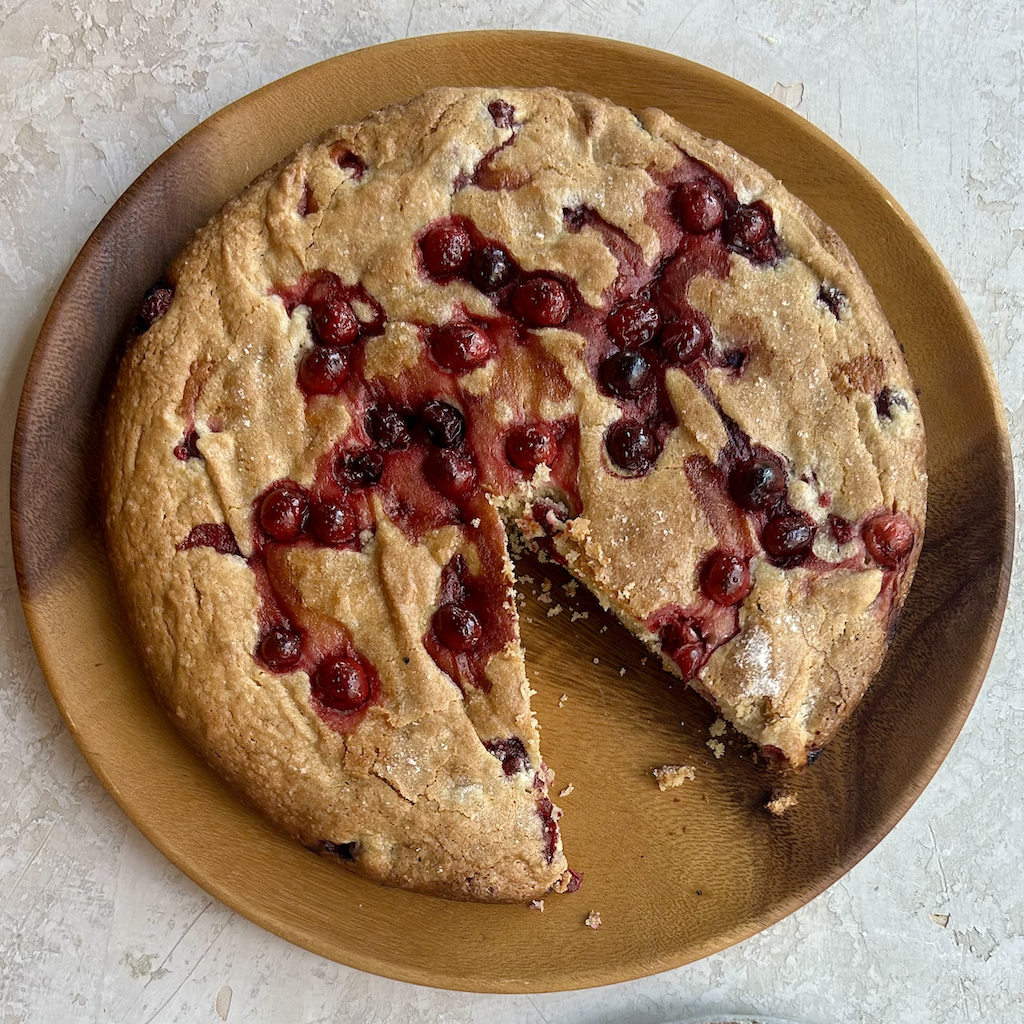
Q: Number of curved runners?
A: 0